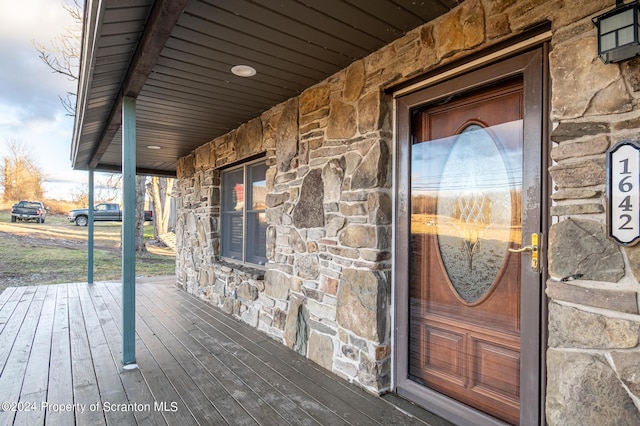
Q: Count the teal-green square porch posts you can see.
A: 2